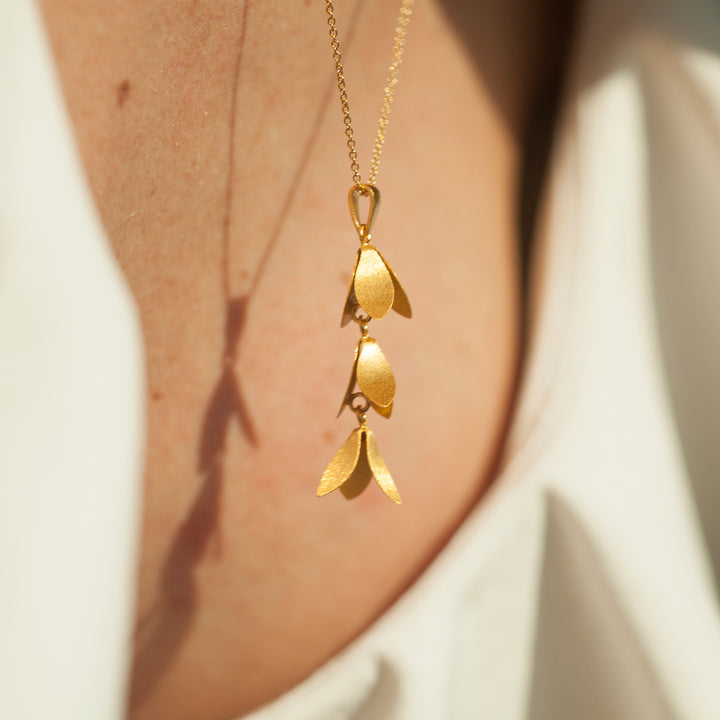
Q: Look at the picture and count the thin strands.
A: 2